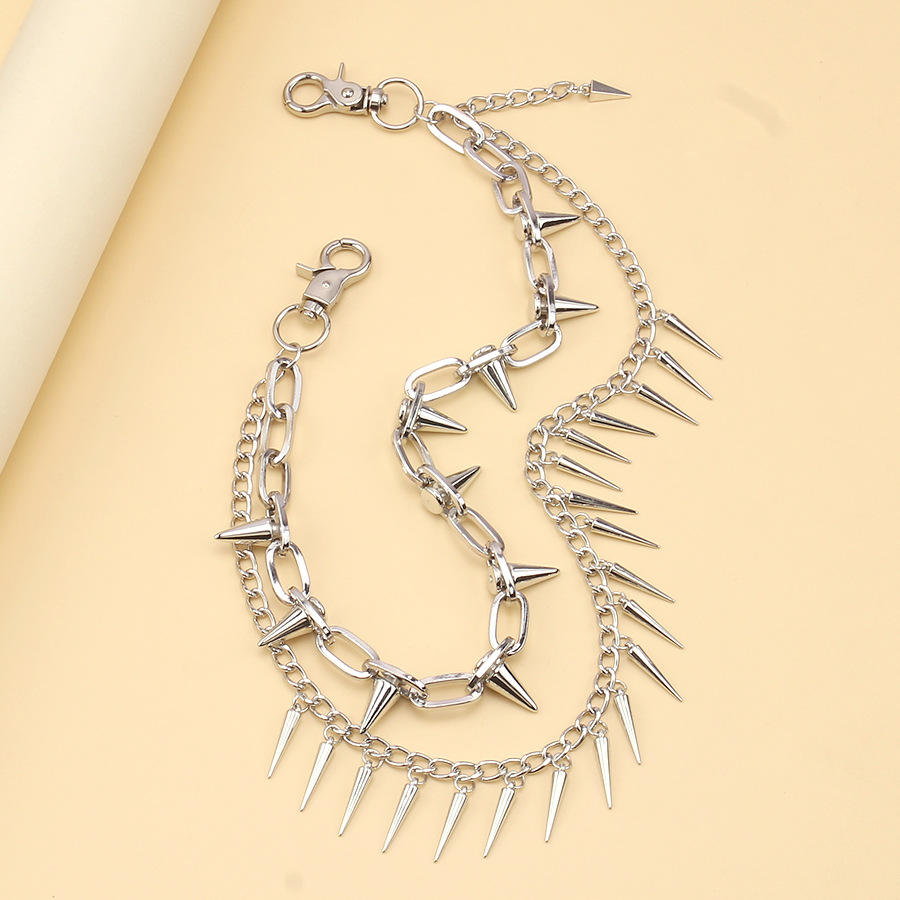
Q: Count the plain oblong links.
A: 15